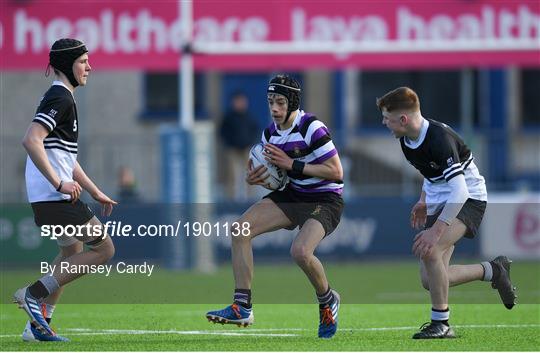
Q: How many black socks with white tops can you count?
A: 4